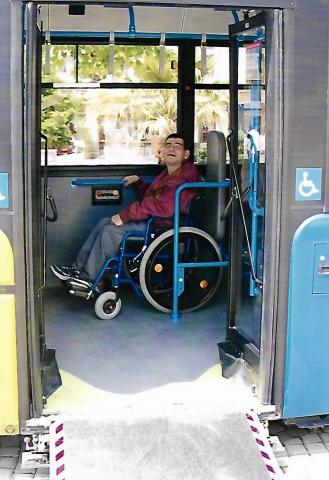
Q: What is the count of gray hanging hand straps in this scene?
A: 4